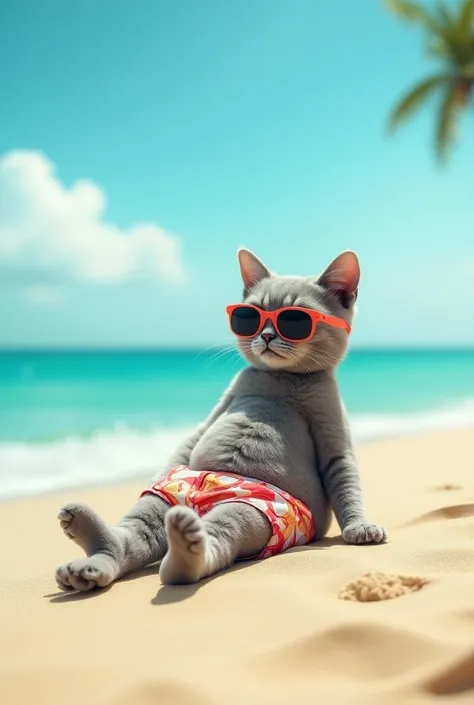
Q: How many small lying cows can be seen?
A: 0